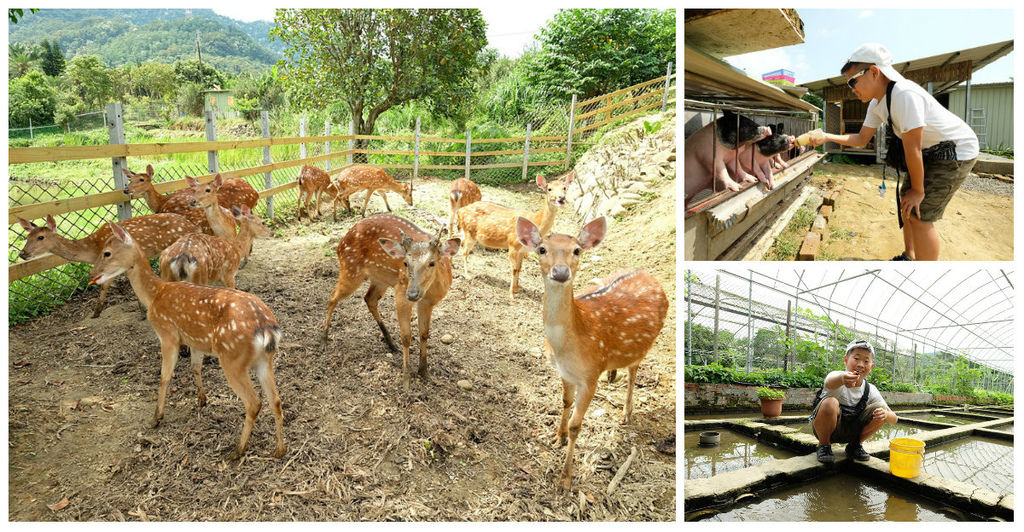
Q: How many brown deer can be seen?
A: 11